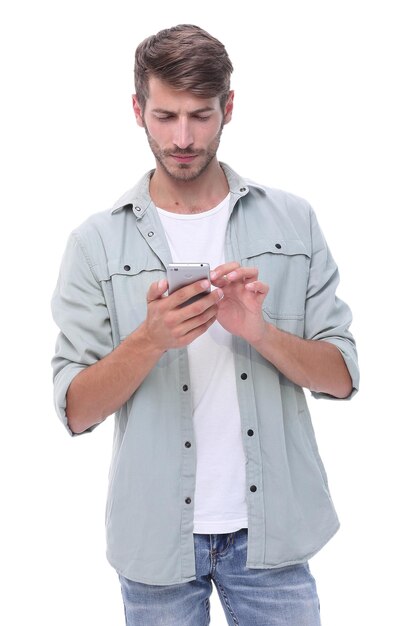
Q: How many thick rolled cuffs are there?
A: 2